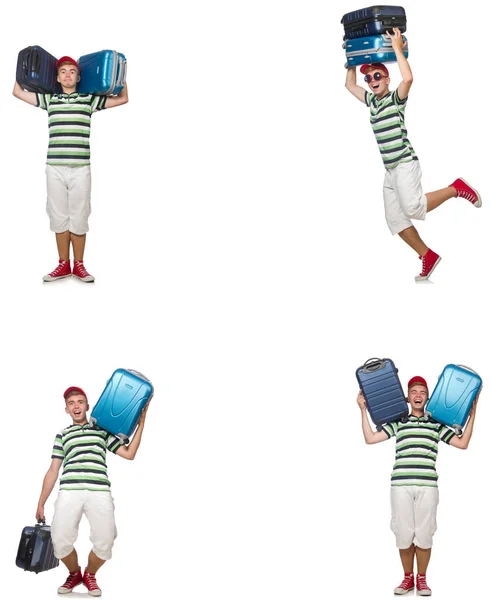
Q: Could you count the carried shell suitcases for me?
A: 8